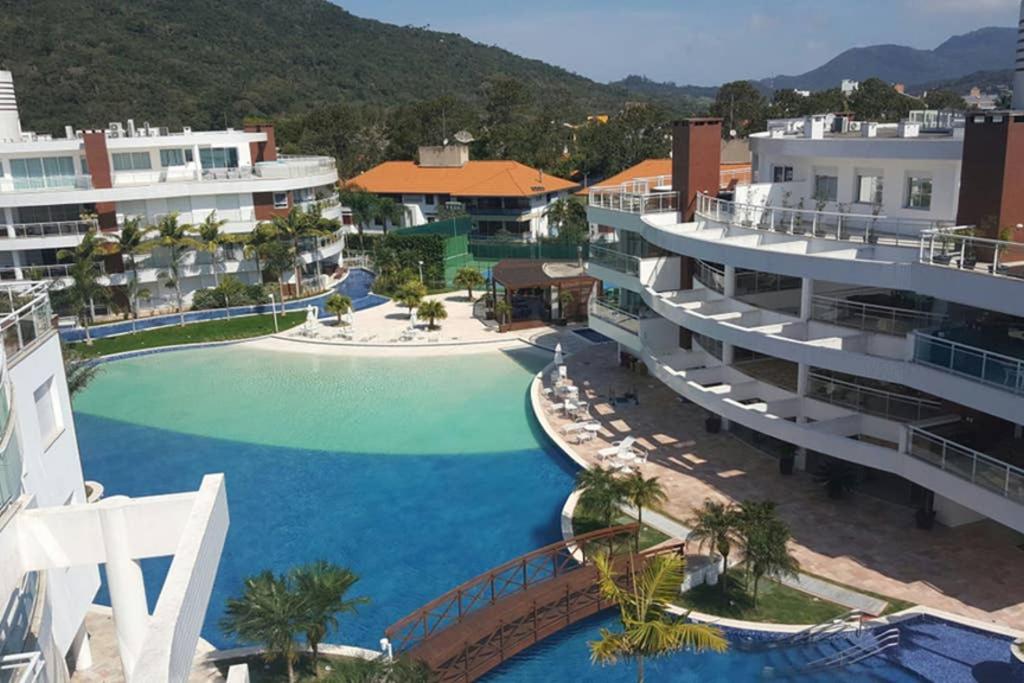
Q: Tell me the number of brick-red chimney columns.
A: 4